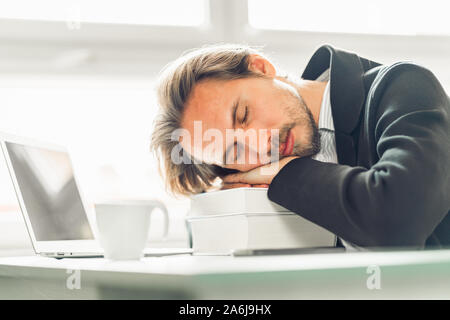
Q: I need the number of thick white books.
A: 2